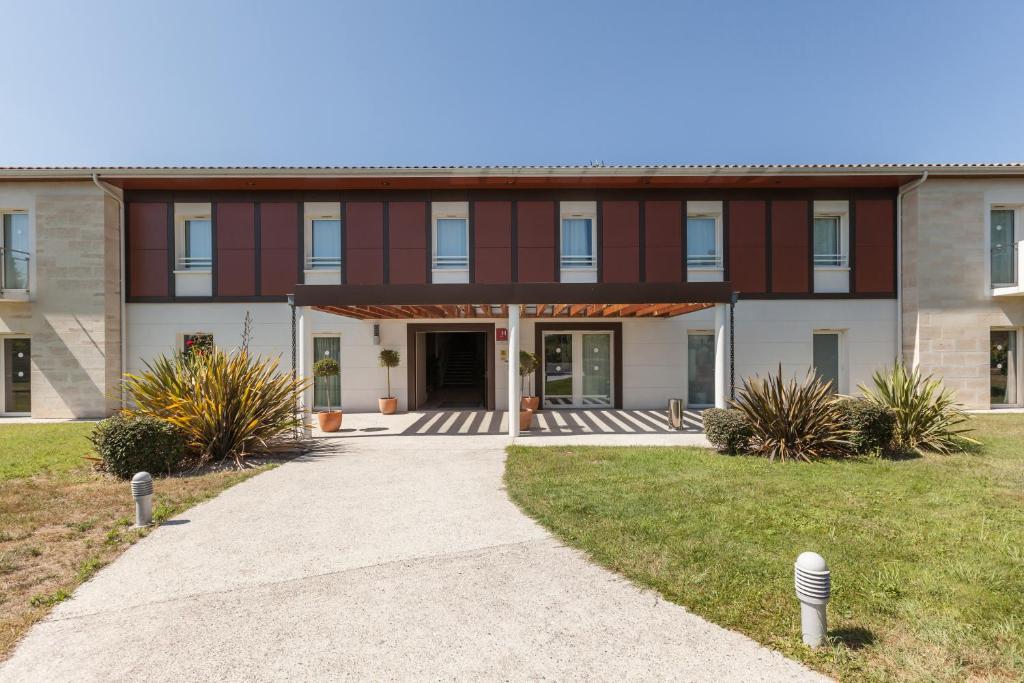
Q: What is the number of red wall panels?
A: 12